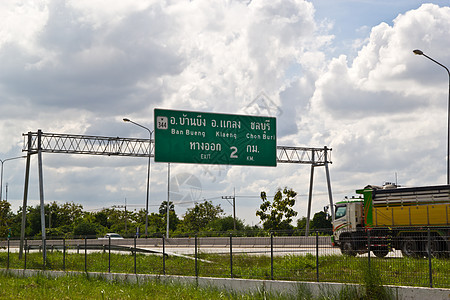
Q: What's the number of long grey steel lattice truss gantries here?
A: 1